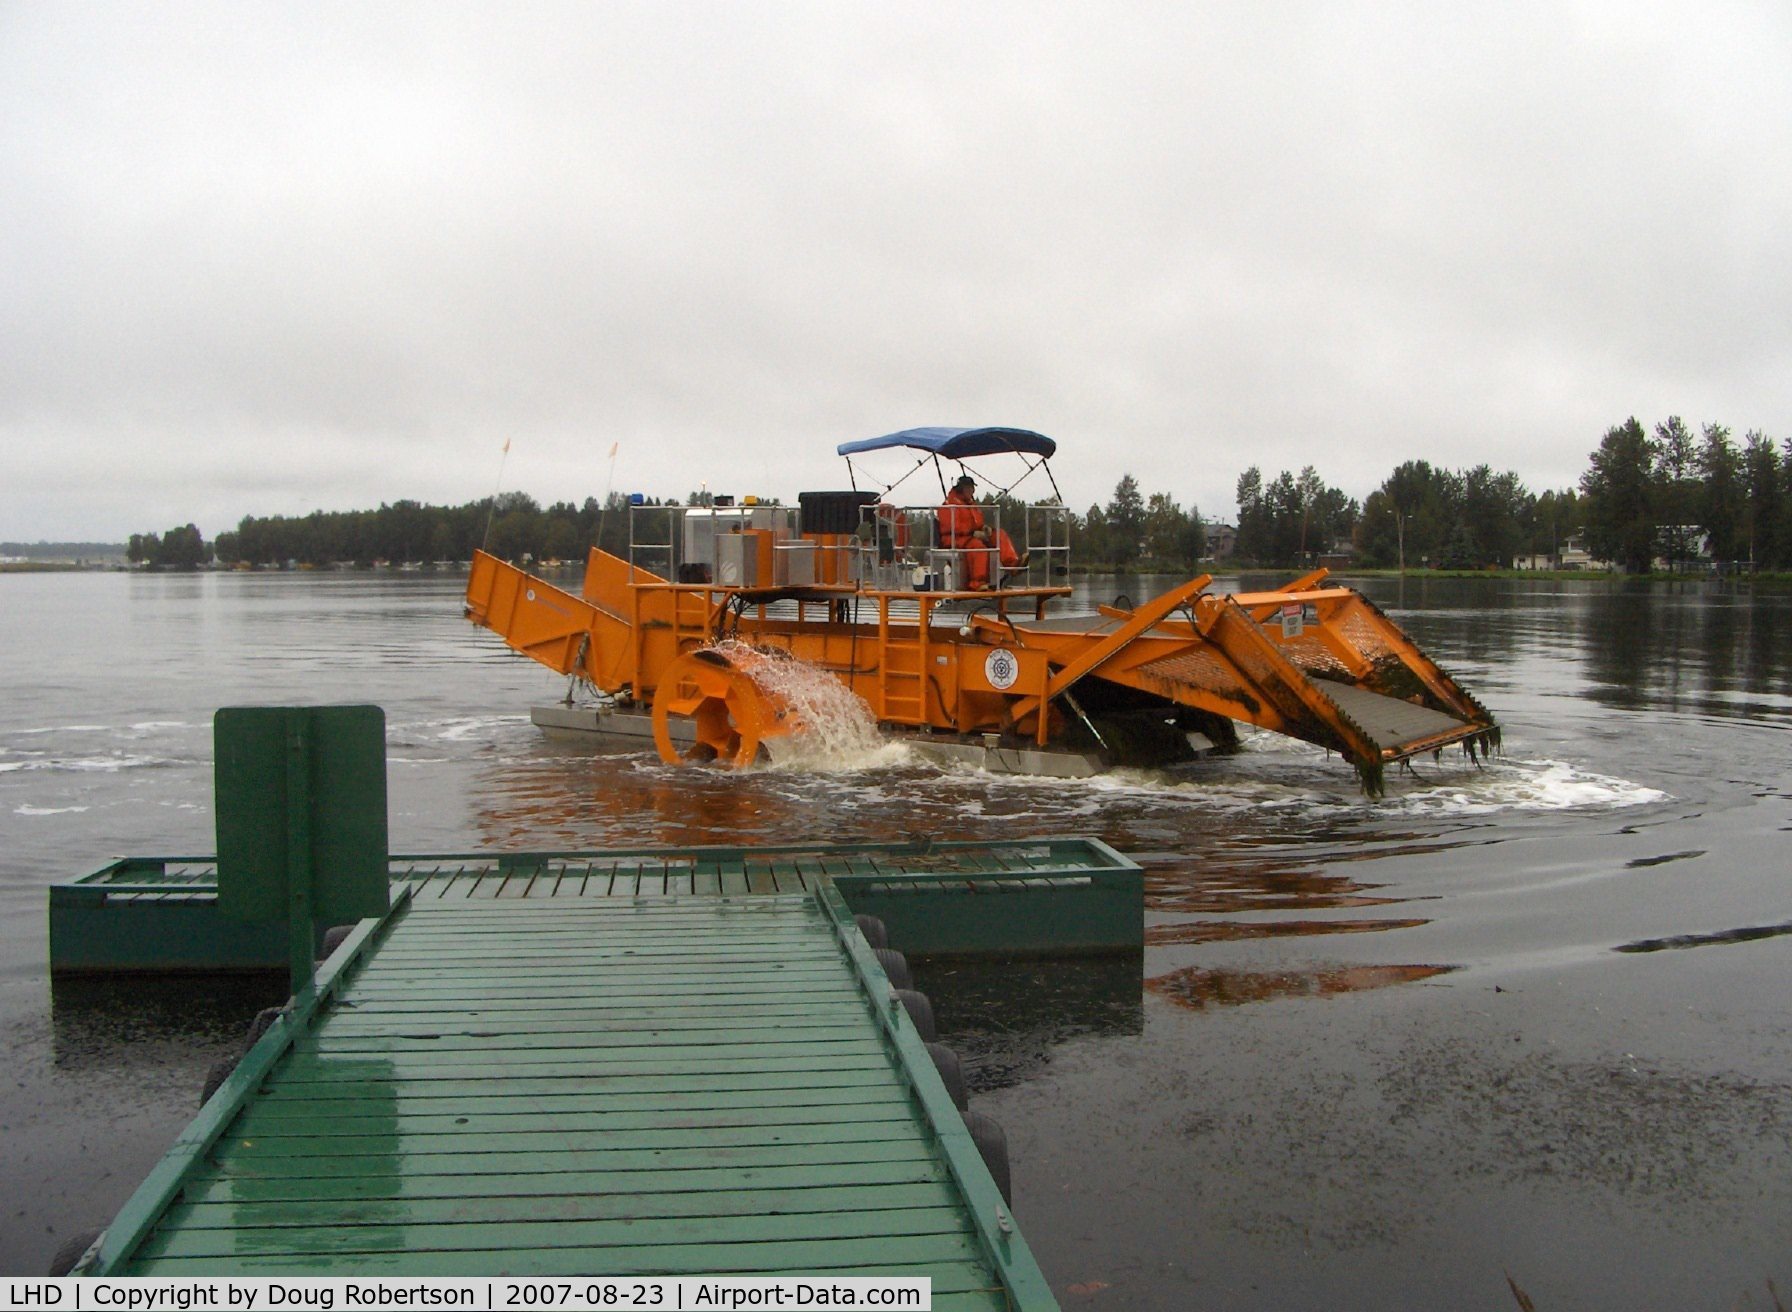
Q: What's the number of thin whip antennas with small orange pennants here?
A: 2